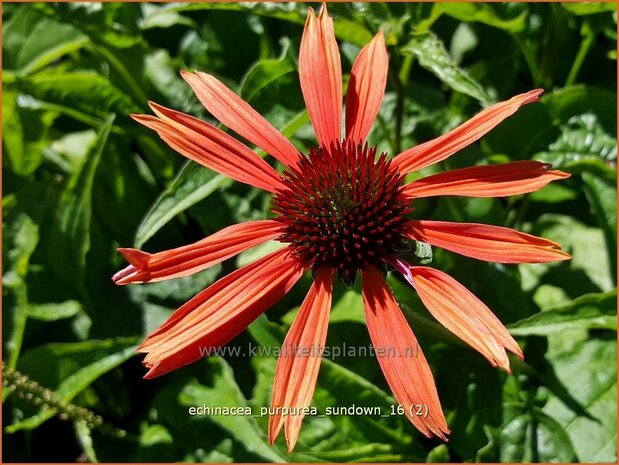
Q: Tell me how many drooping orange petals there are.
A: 12